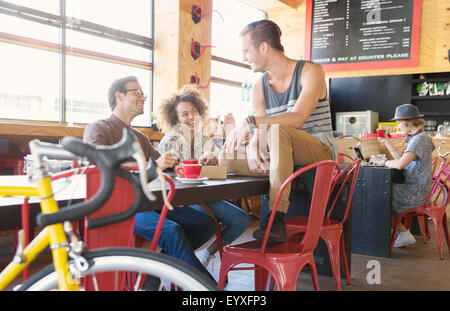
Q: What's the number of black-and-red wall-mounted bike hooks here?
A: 3